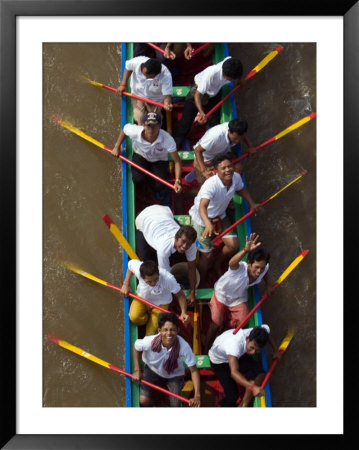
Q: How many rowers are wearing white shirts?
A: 10